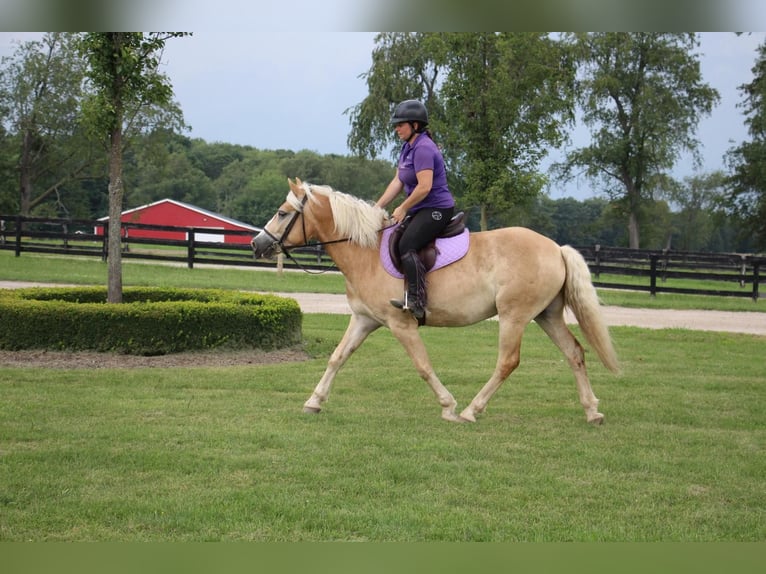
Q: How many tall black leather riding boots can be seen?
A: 1